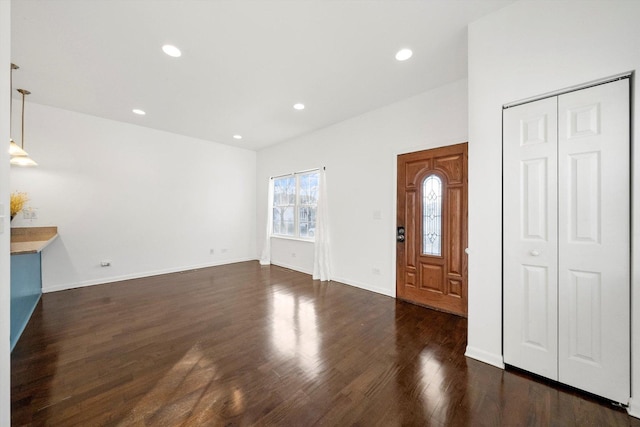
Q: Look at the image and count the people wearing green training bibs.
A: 0